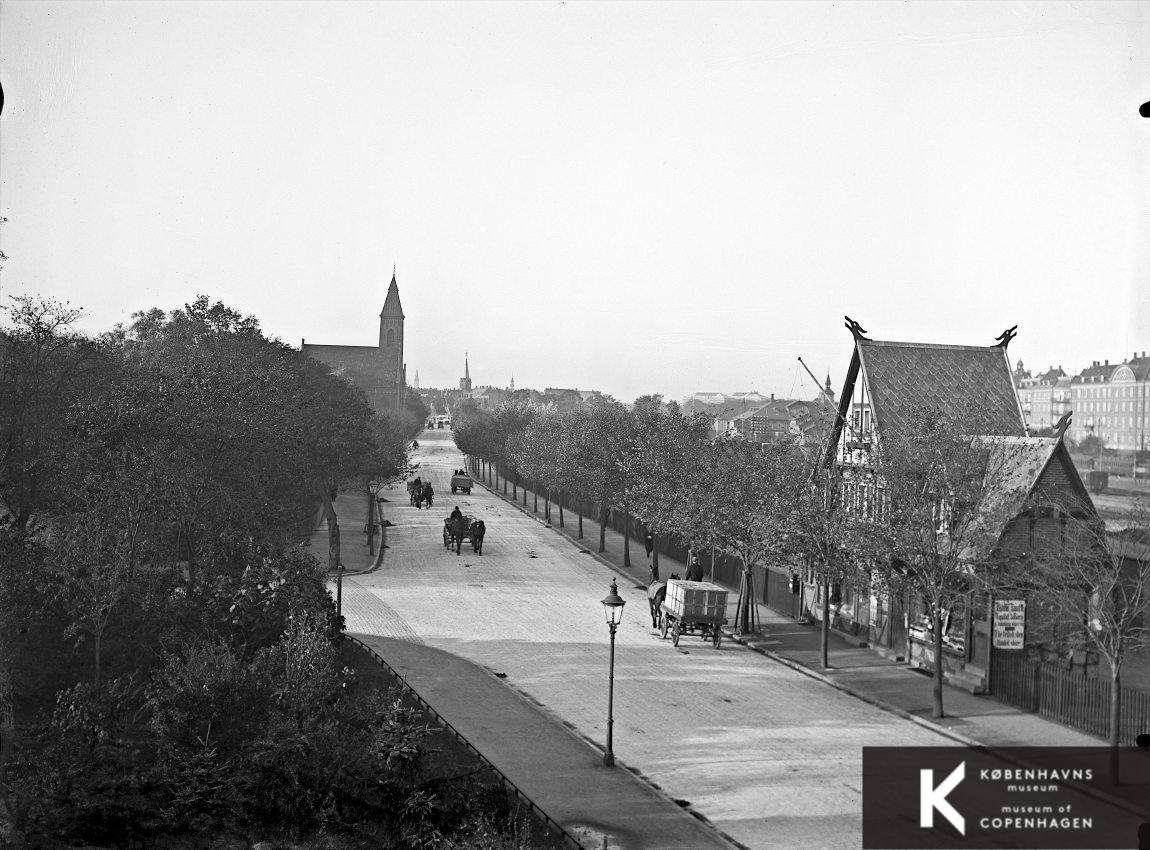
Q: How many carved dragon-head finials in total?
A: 3